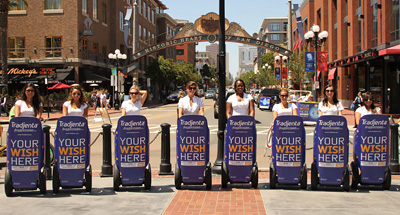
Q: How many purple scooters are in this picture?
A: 8